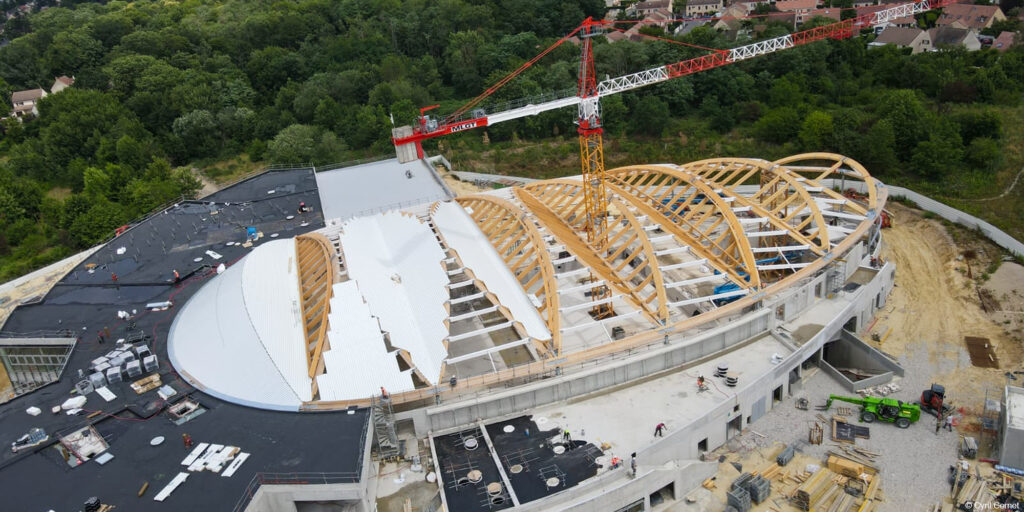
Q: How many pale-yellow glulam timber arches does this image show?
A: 6